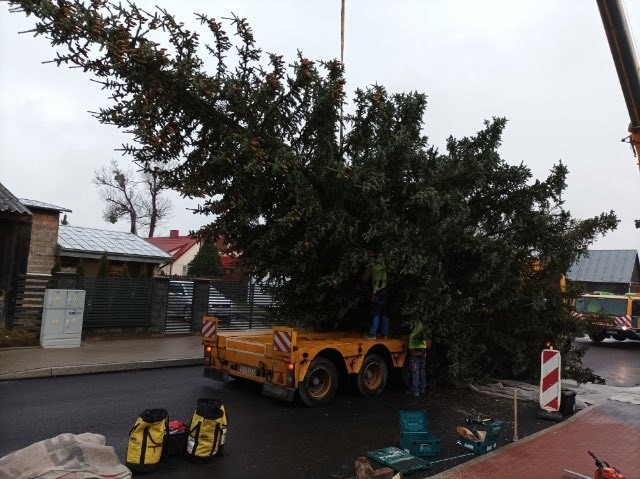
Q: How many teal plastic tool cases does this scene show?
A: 3